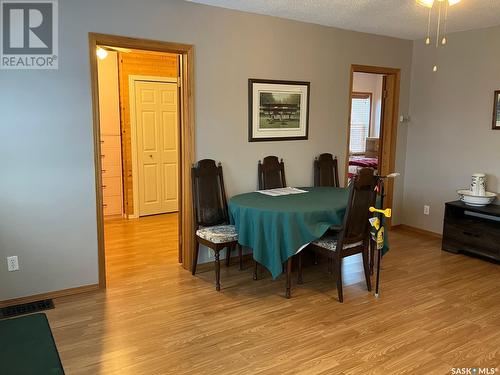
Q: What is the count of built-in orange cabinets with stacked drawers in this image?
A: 1